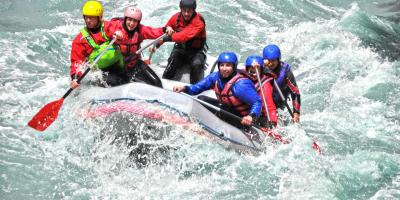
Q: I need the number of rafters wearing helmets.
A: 6